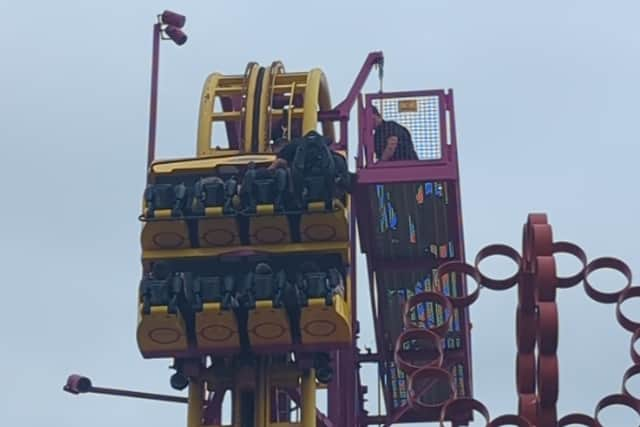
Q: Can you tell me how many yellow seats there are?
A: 8